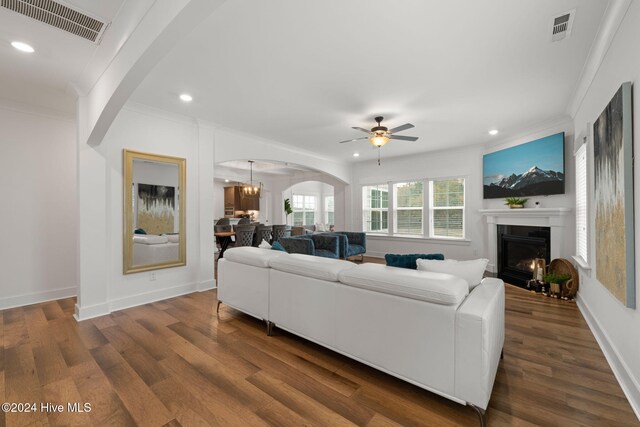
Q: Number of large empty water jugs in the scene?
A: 0